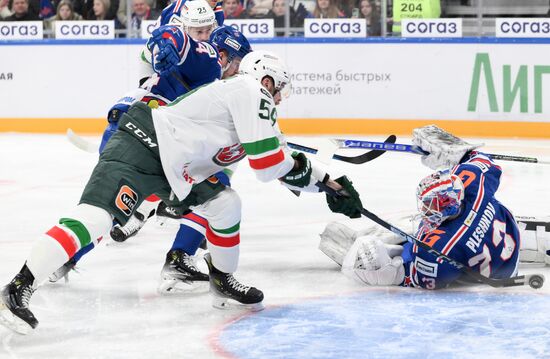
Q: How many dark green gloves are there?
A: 2